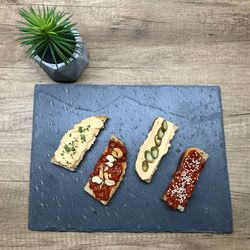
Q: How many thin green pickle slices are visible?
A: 6